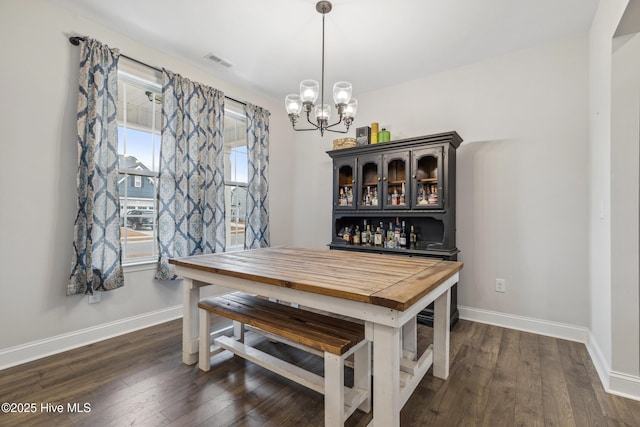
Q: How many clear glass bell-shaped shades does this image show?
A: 5